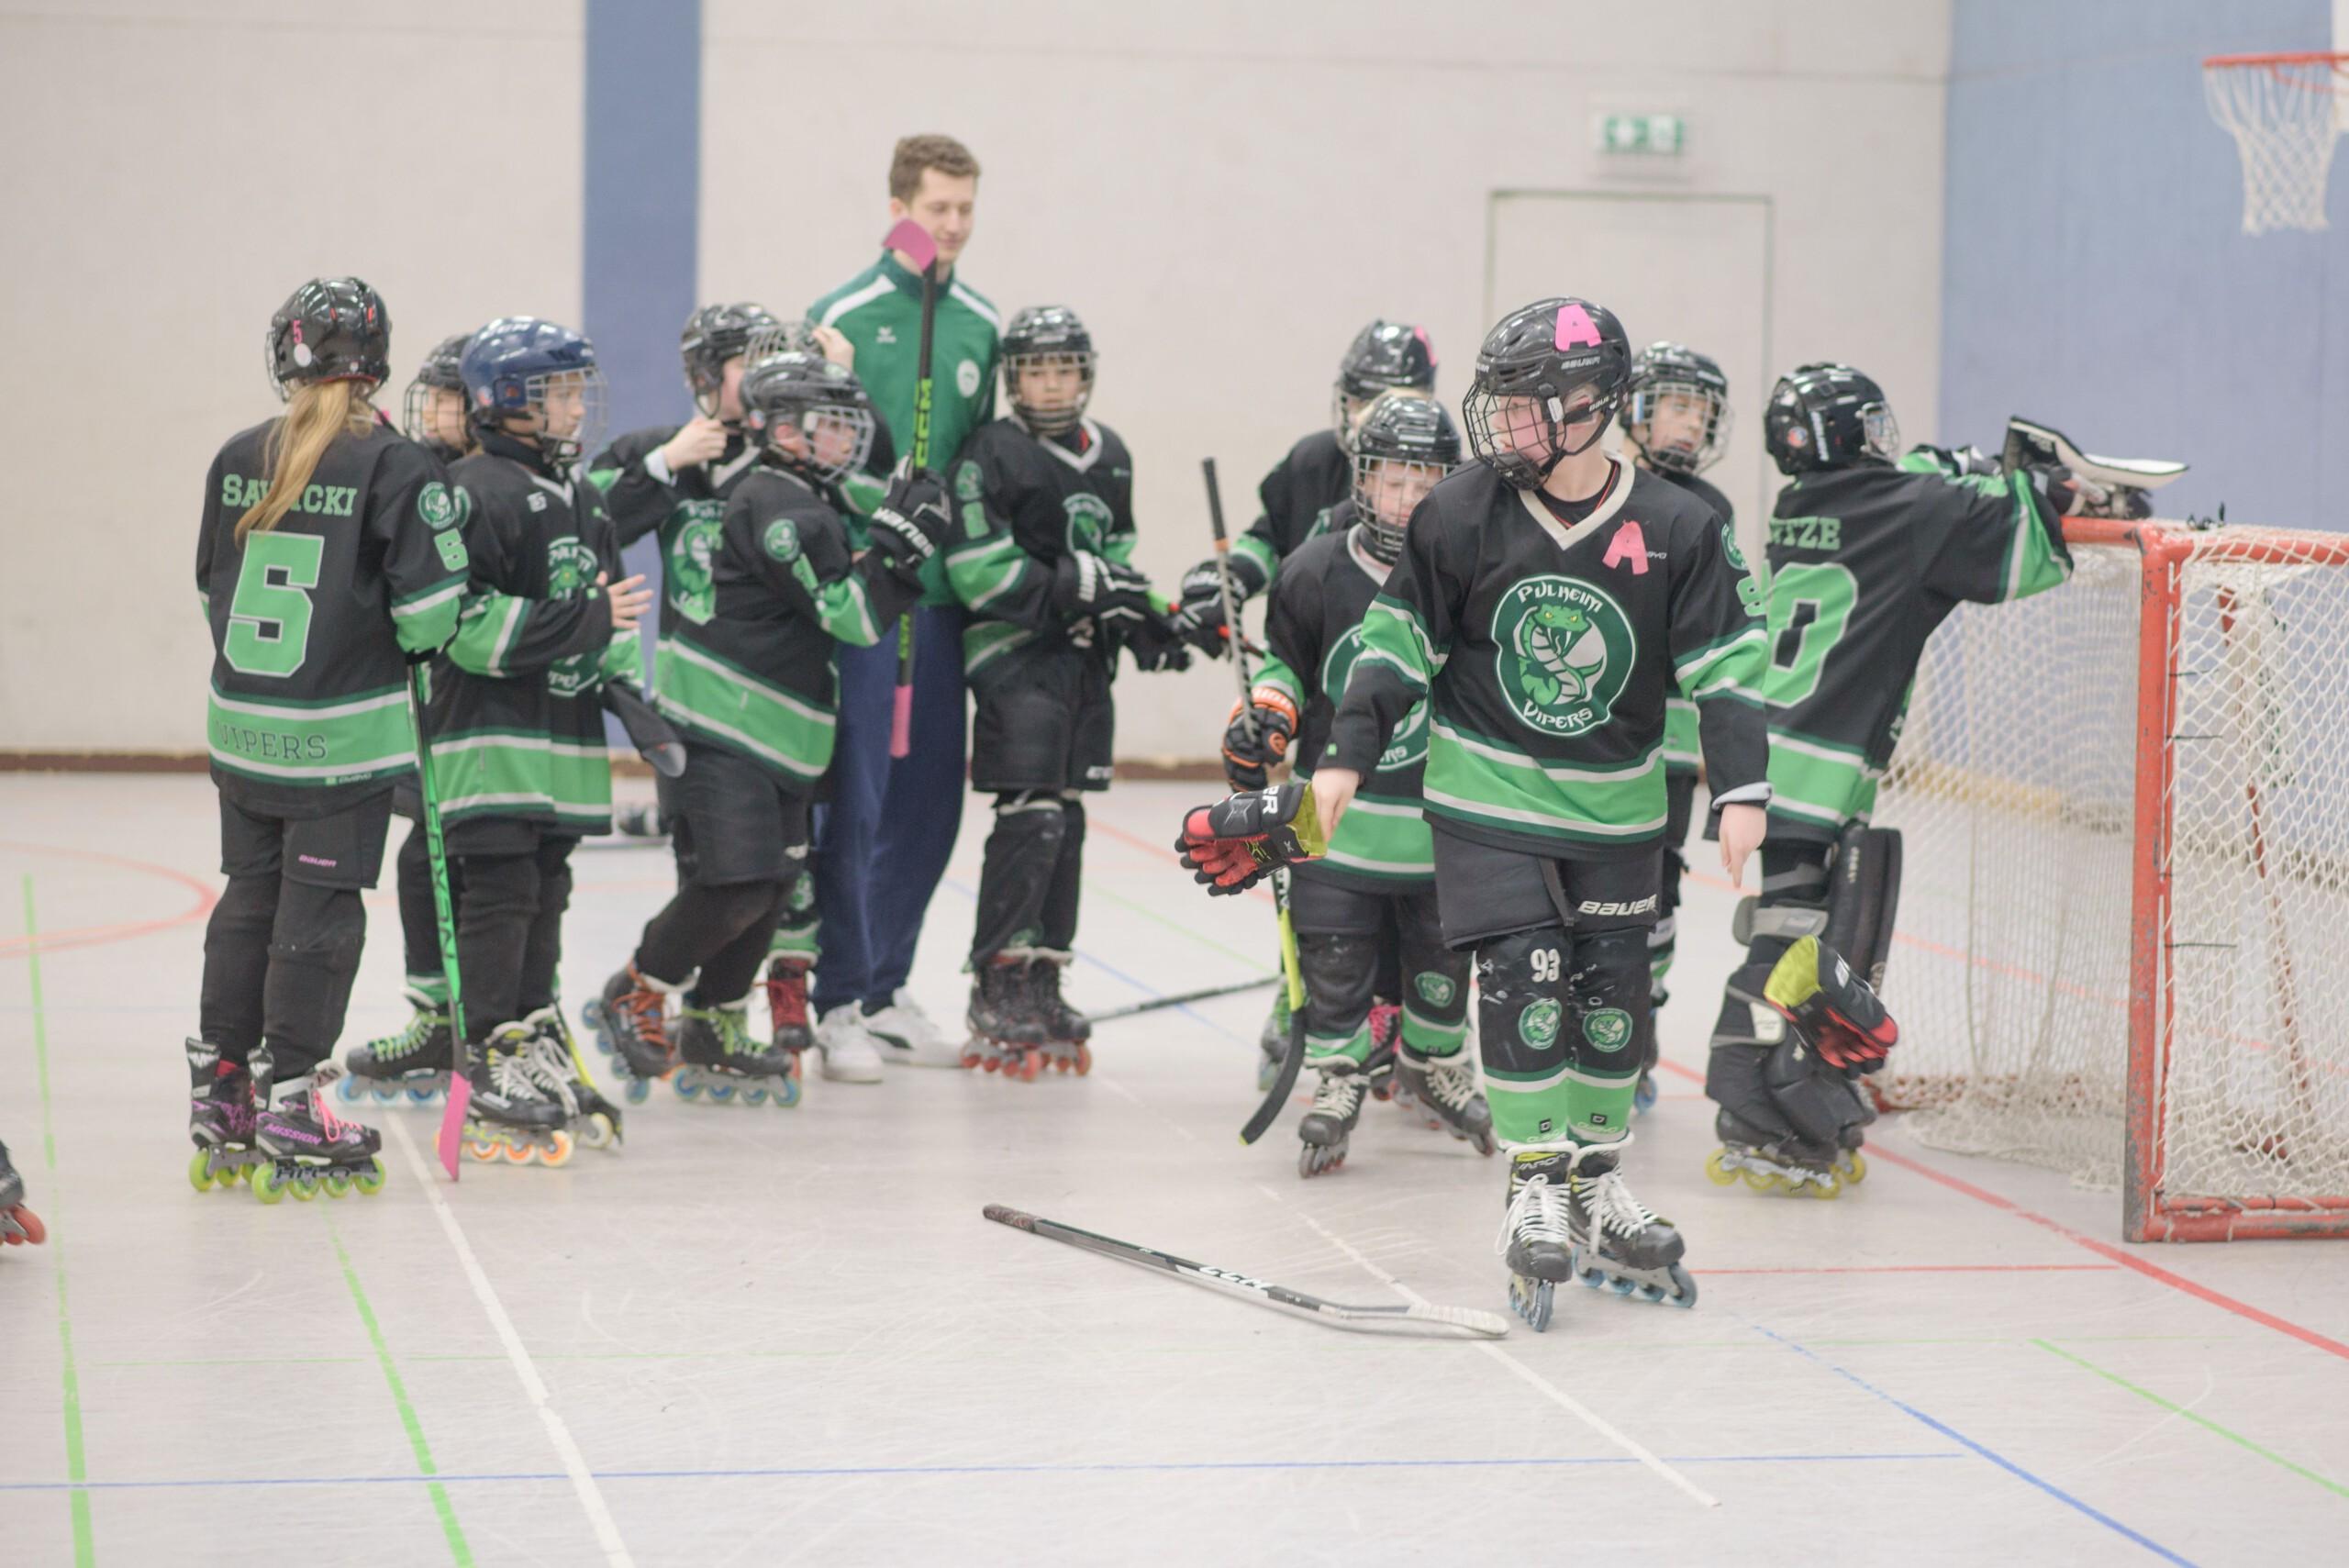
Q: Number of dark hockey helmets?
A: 11